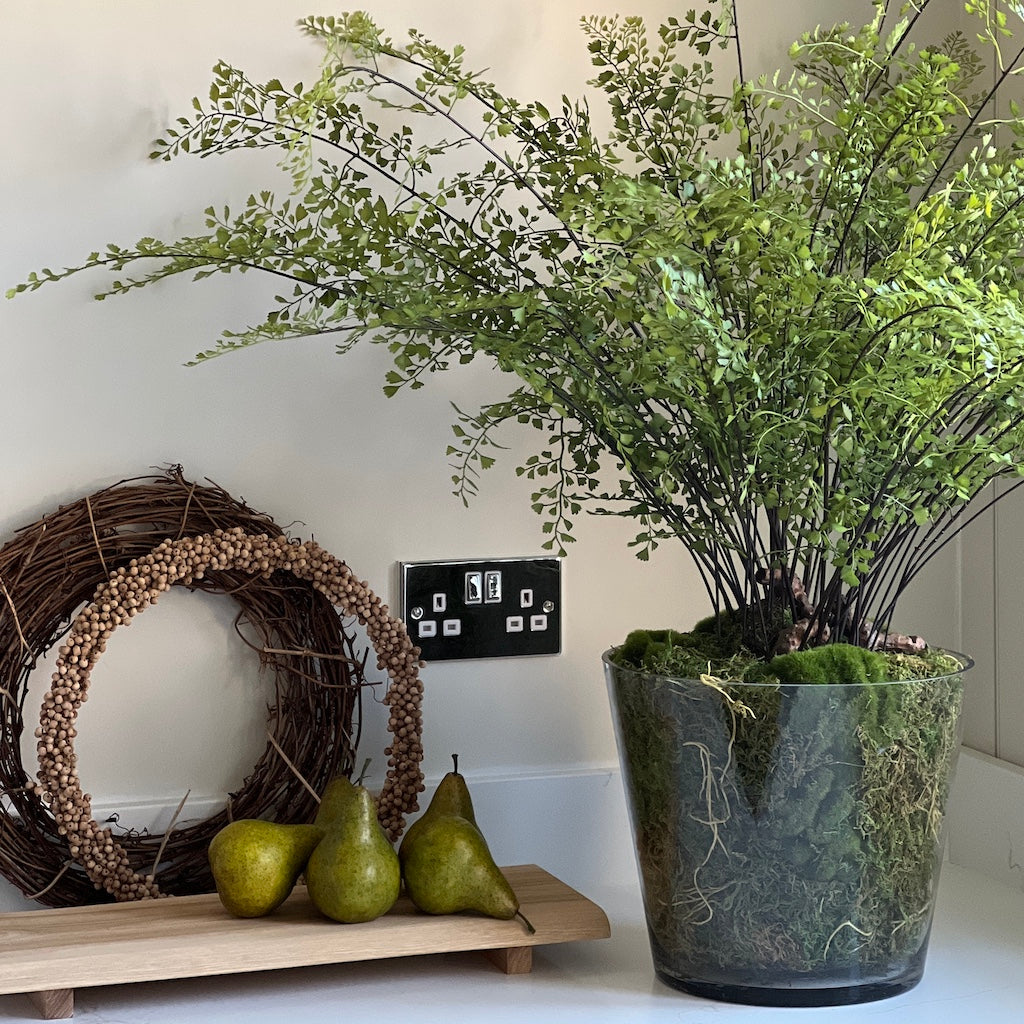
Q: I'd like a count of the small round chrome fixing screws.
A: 2